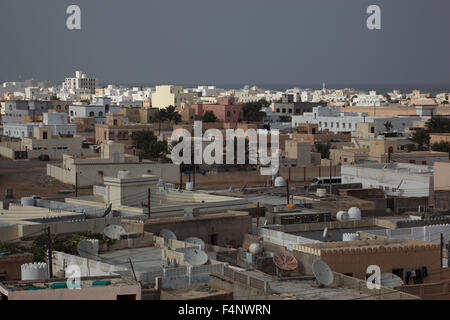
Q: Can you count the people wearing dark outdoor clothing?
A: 0